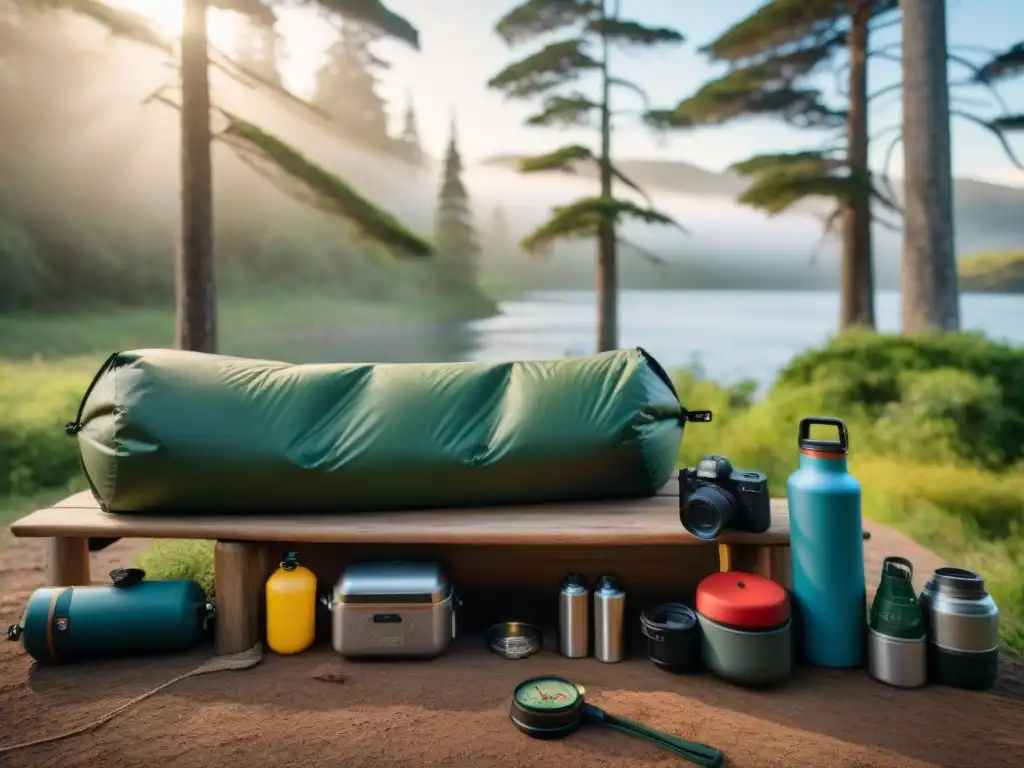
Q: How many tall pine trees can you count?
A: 4